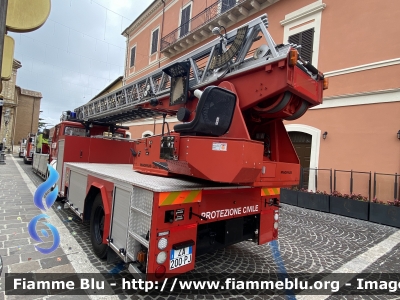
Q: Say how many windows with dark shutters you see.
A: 5